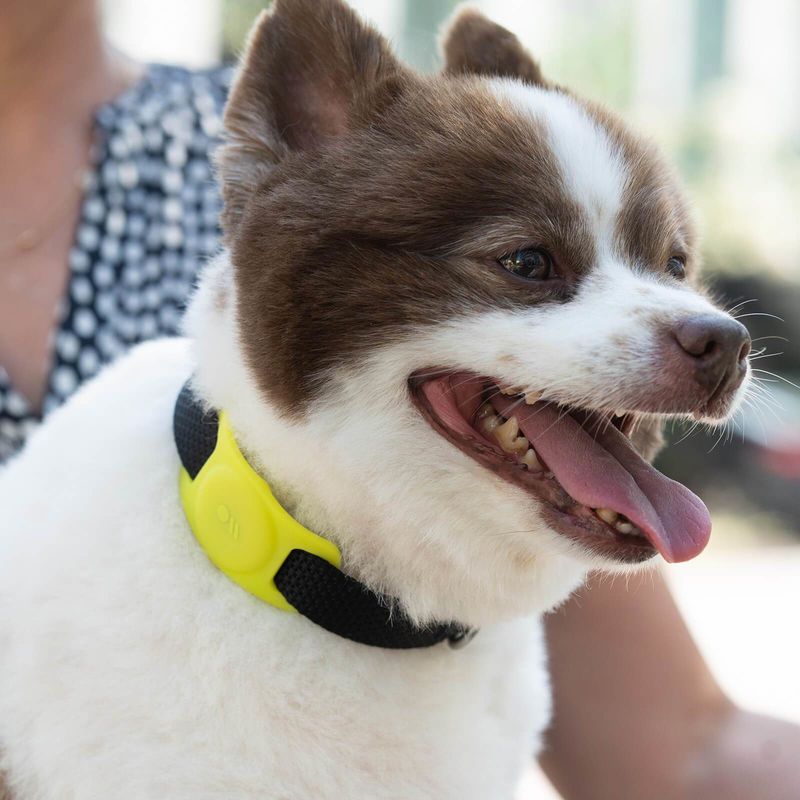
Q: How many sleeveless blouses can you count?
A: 1